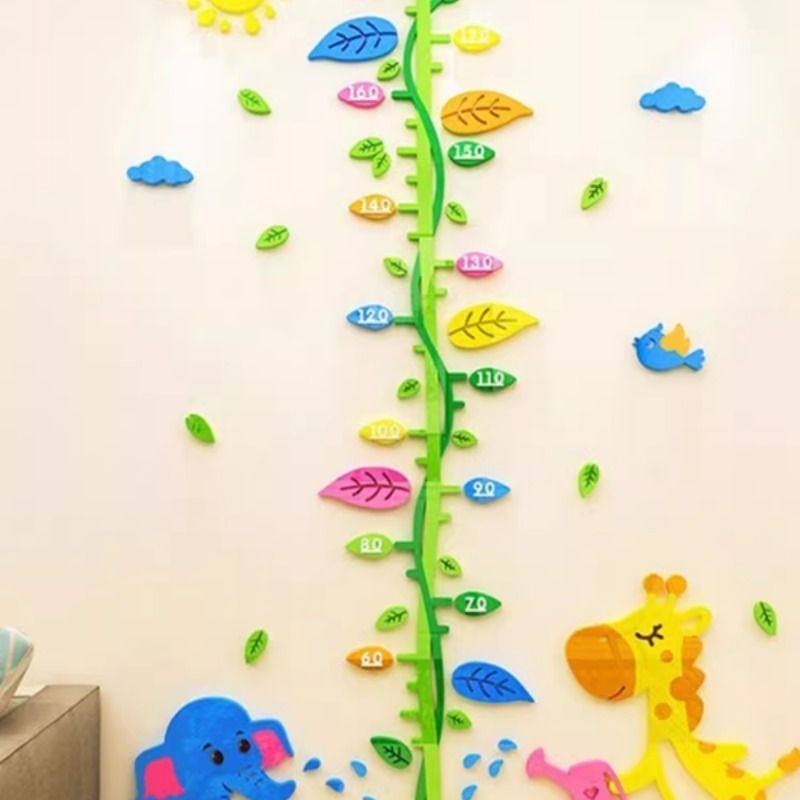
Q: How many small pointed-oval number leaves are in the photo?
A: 12